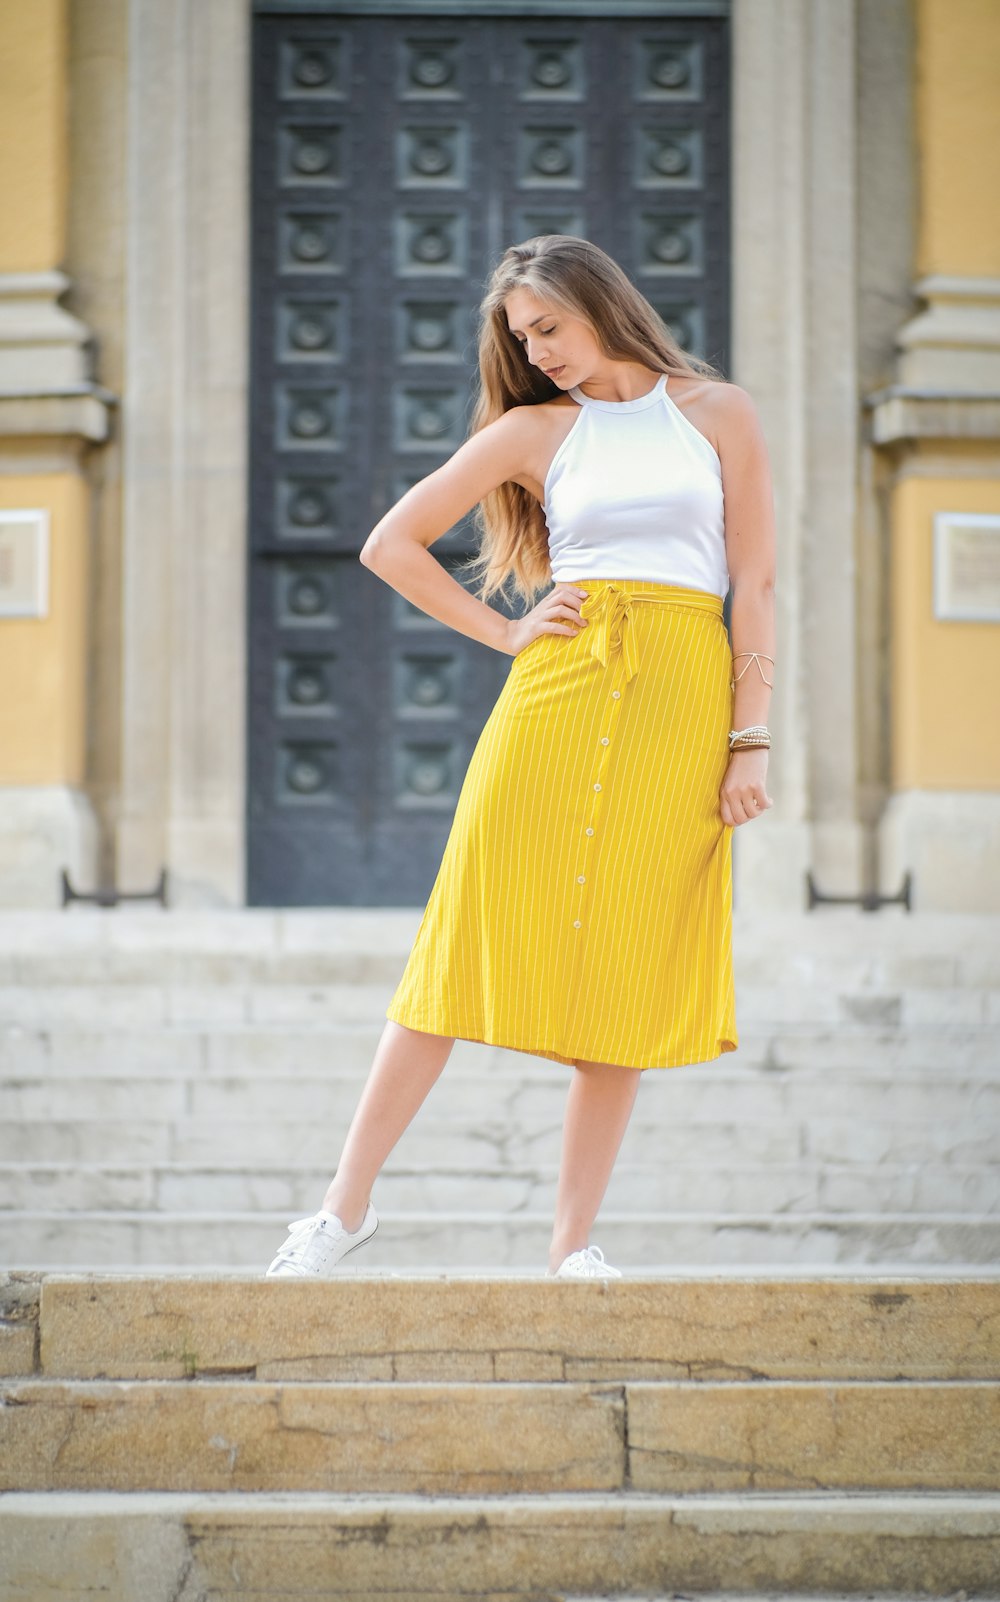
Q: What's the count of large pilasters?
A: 2